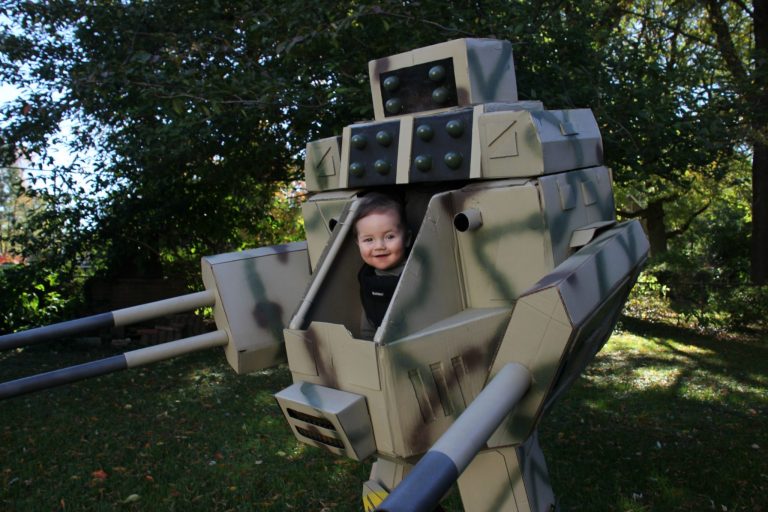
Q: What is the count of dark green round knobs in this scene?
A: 12